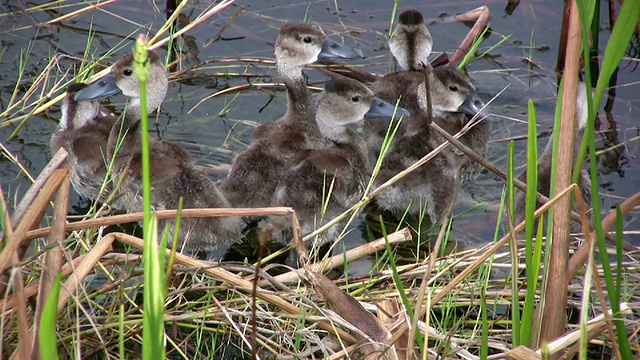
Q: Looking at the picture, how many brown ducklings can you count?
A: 7